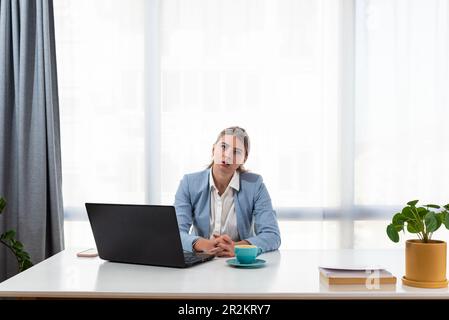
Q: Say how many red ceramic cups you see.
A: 0